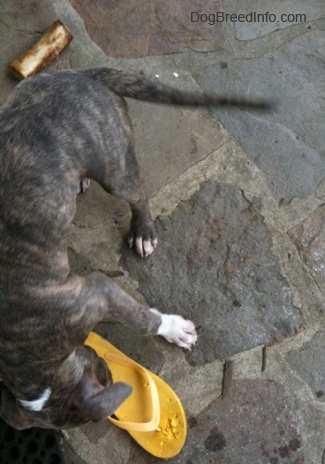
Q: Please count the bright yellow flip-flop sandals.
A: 1